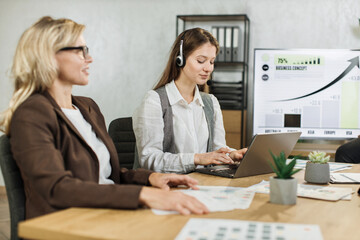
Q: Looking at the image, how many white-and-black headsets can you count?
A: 1